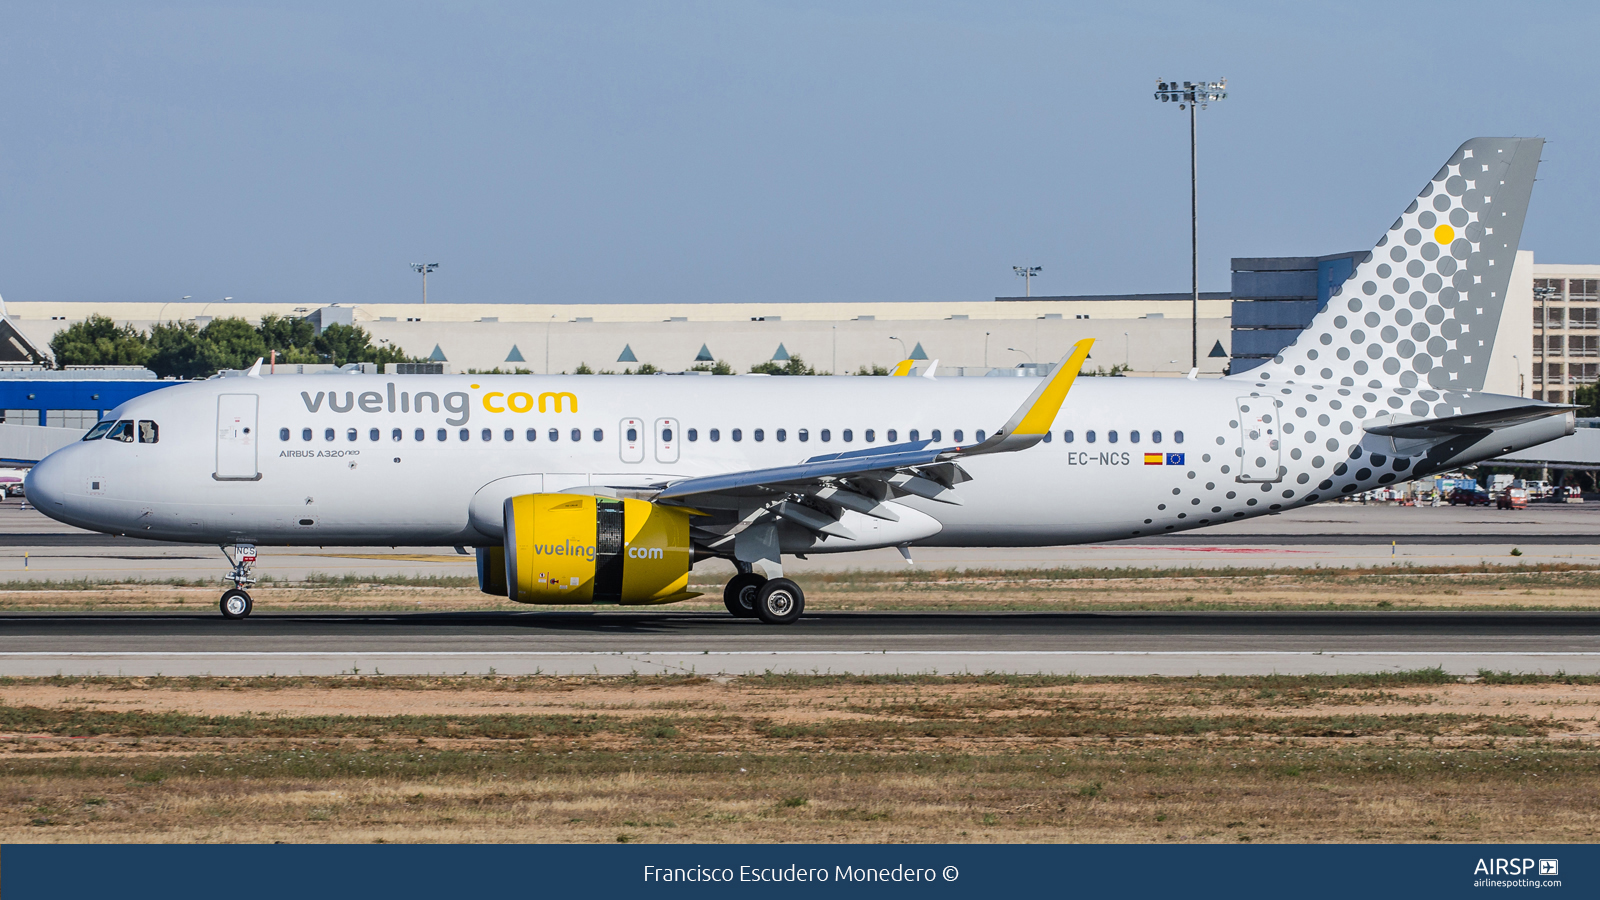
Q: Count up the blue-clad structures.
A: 2